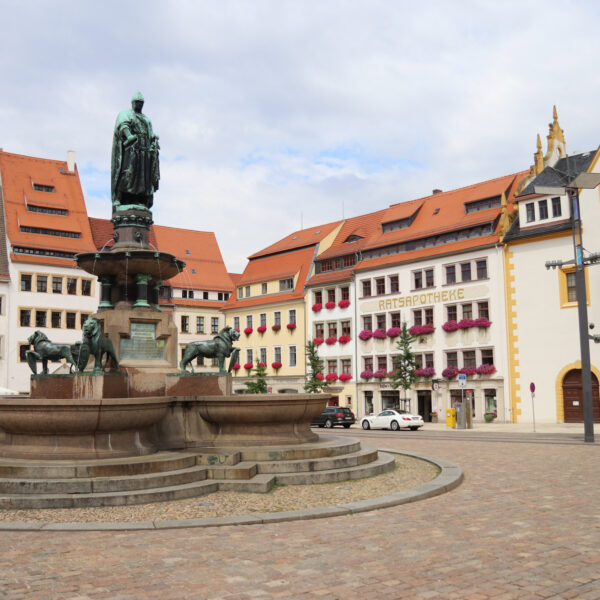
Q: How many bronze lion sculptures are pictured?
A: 3